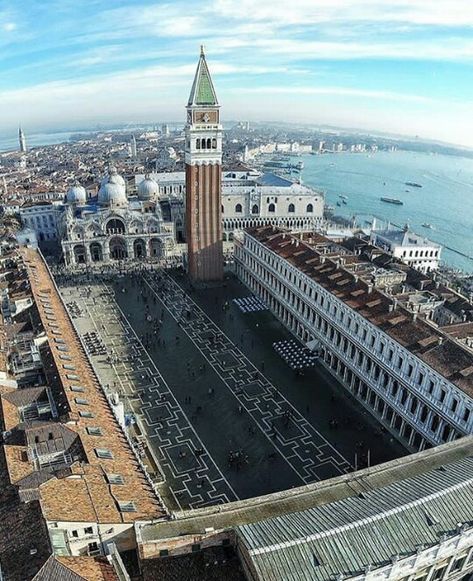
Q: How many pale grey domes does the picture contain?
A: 4